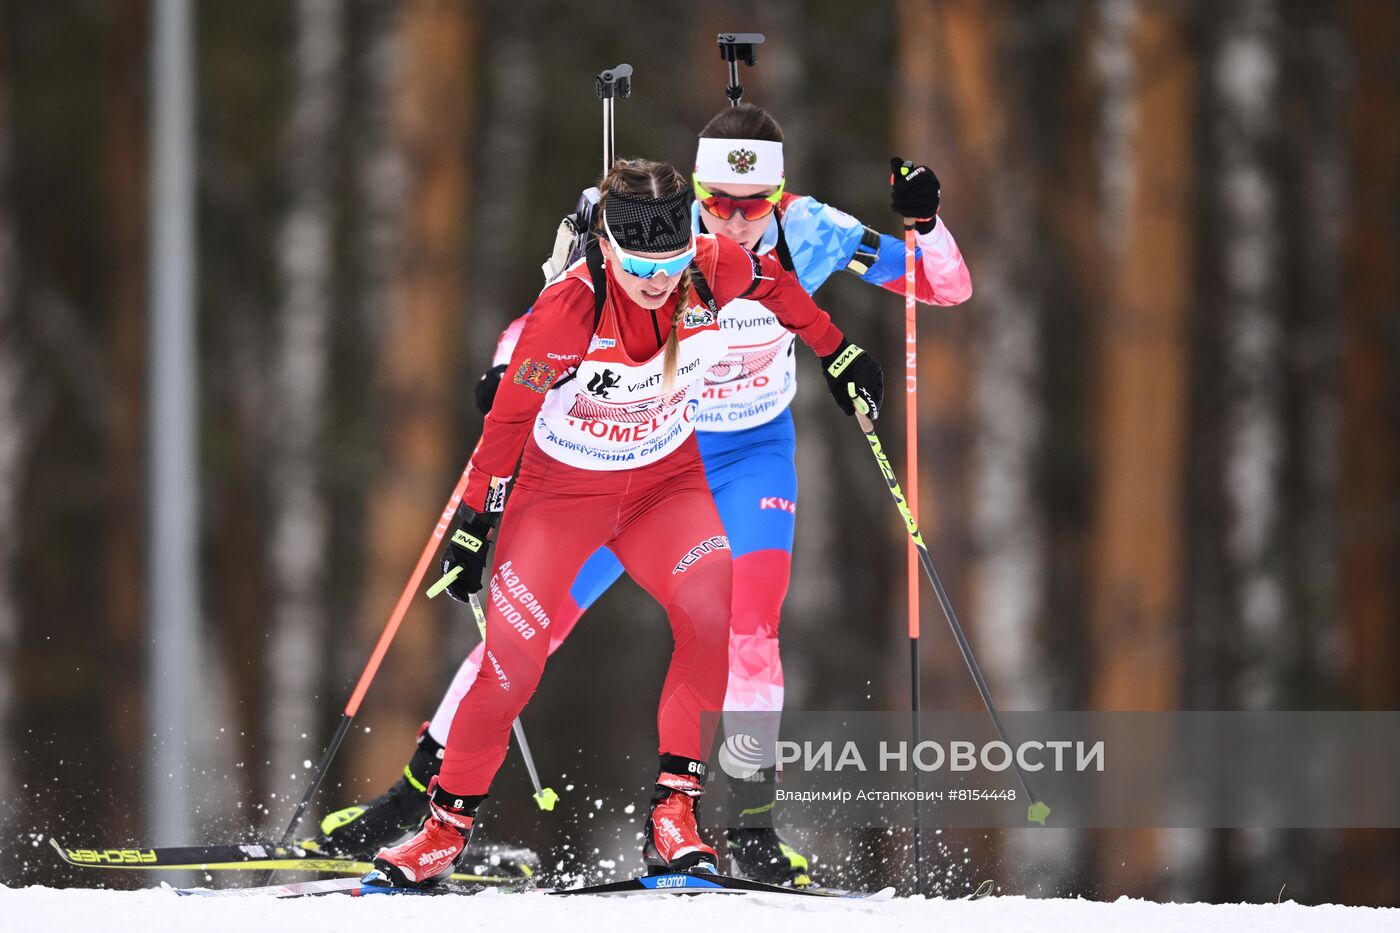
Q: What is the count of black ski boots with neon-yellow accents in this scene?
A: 2